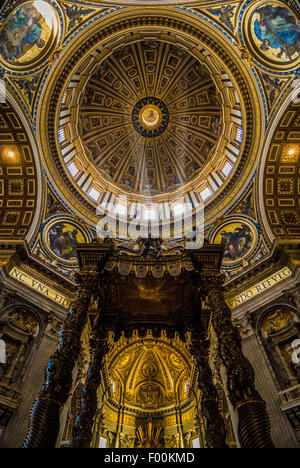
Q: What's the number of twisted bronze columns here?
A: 4